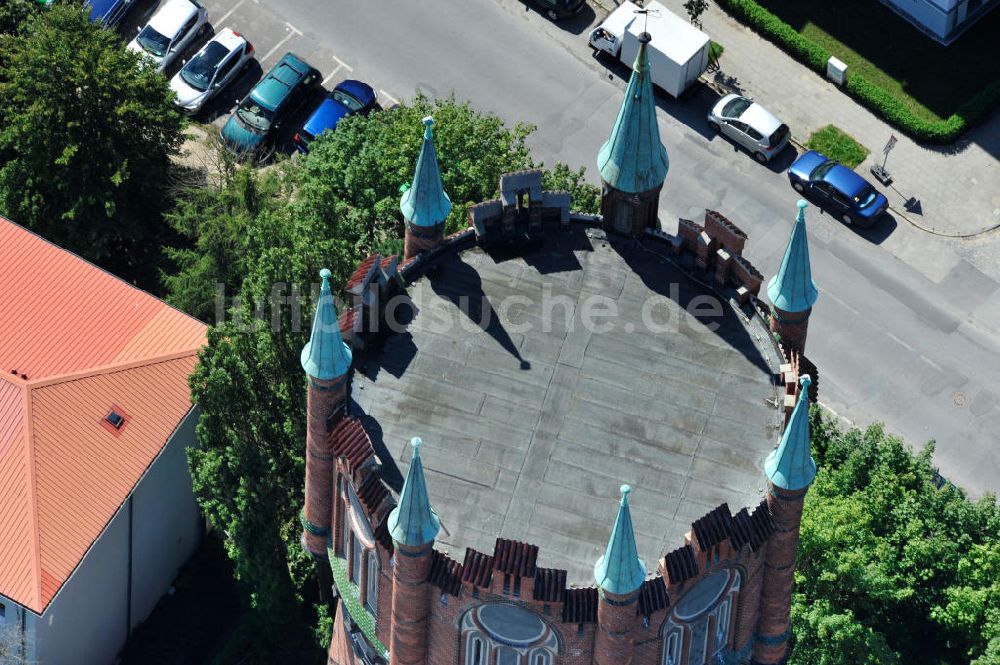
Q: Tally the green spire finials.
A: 7